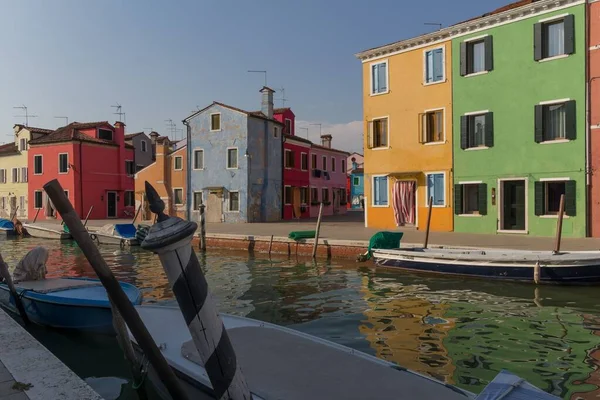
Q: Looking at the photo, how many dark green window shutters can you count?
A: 12